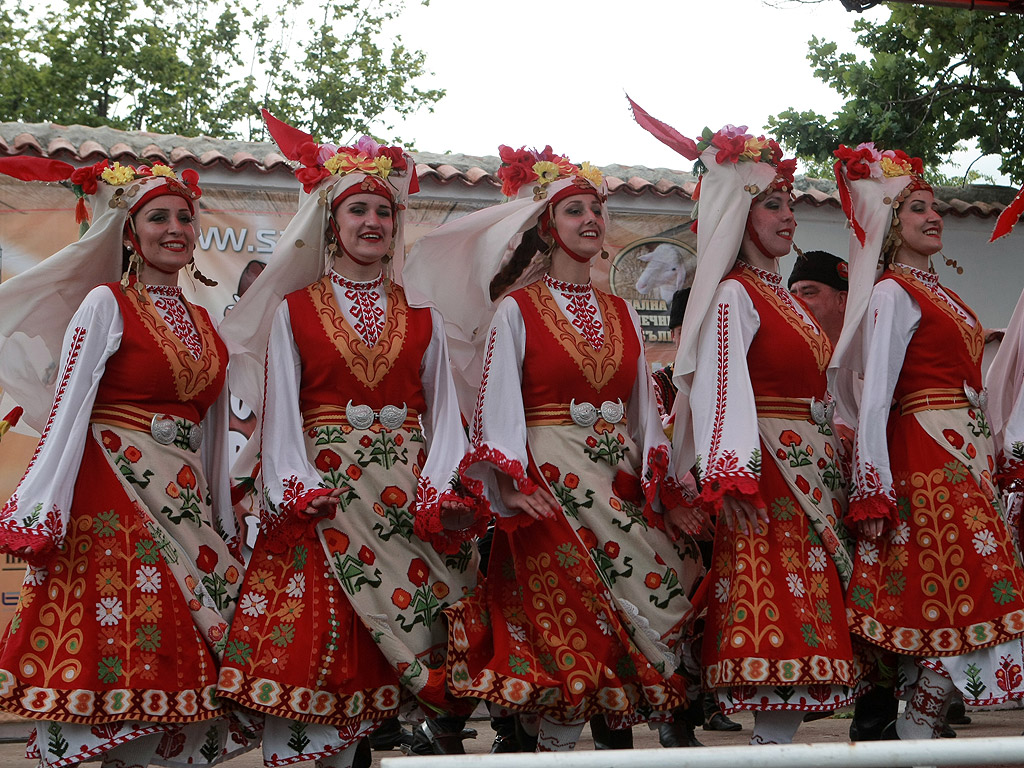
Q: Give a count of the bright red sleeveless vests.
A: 5